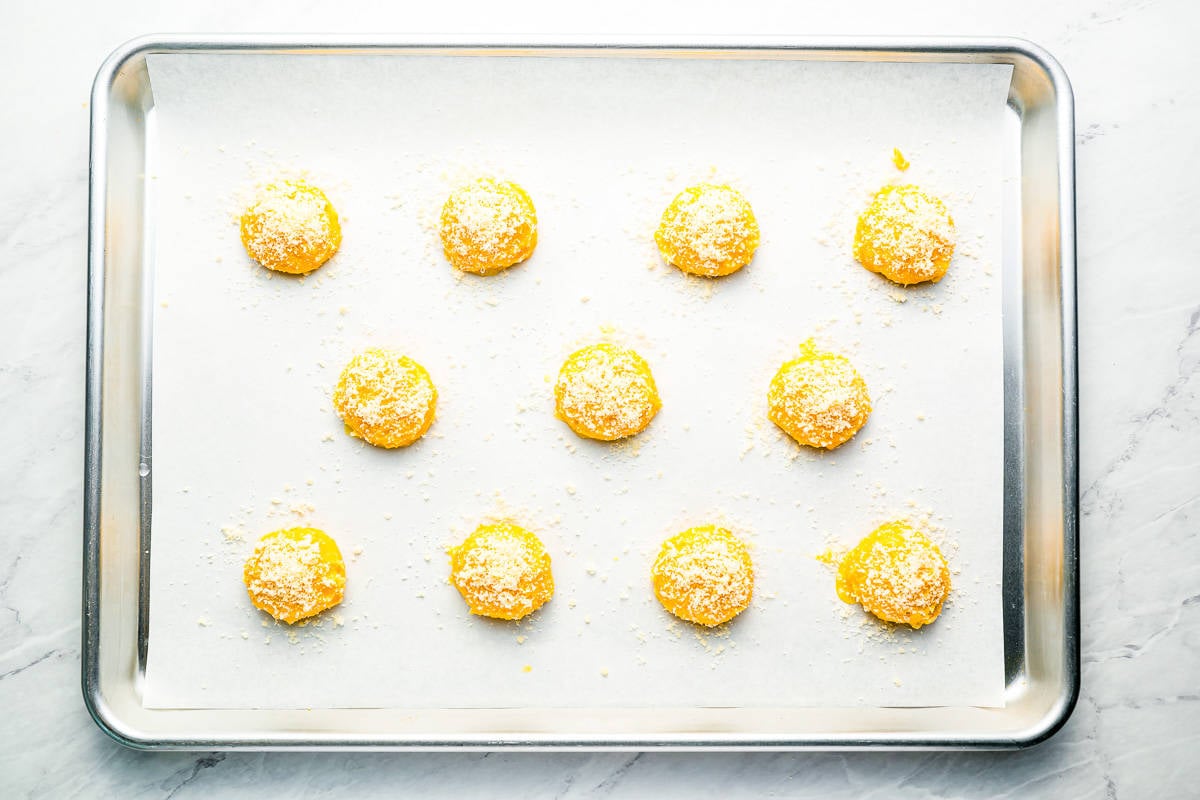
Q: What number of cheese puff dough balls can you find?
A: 11